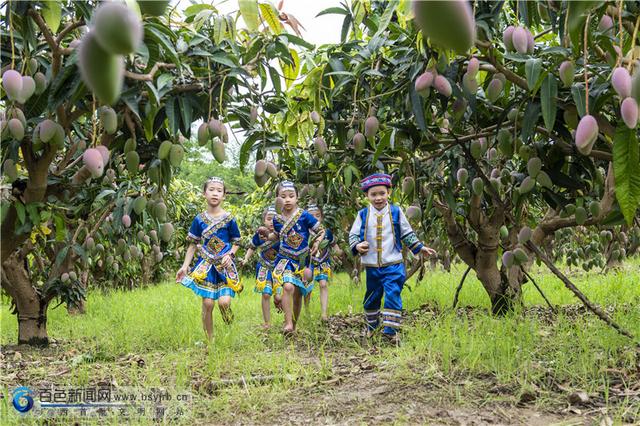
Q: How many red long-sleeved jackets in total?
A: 0